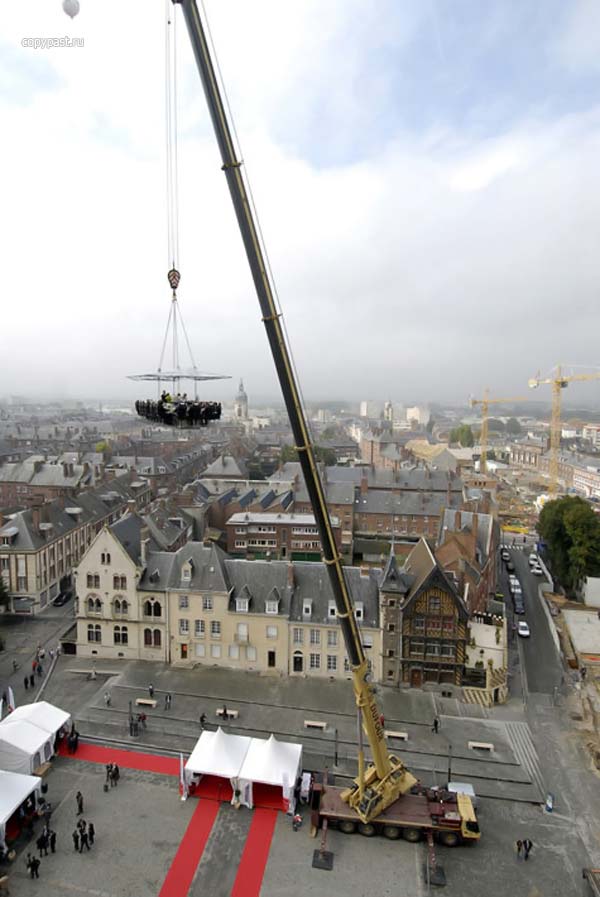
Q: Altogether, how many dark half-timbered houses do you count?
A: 1